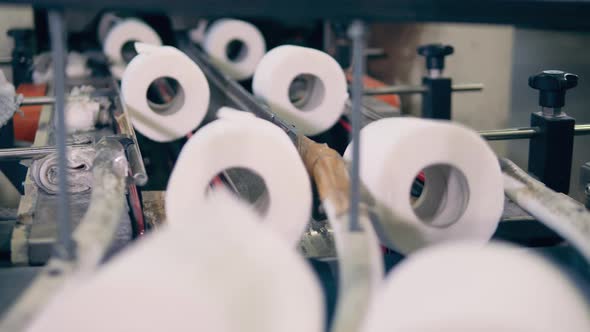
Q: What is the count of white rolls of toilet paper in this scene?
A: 8